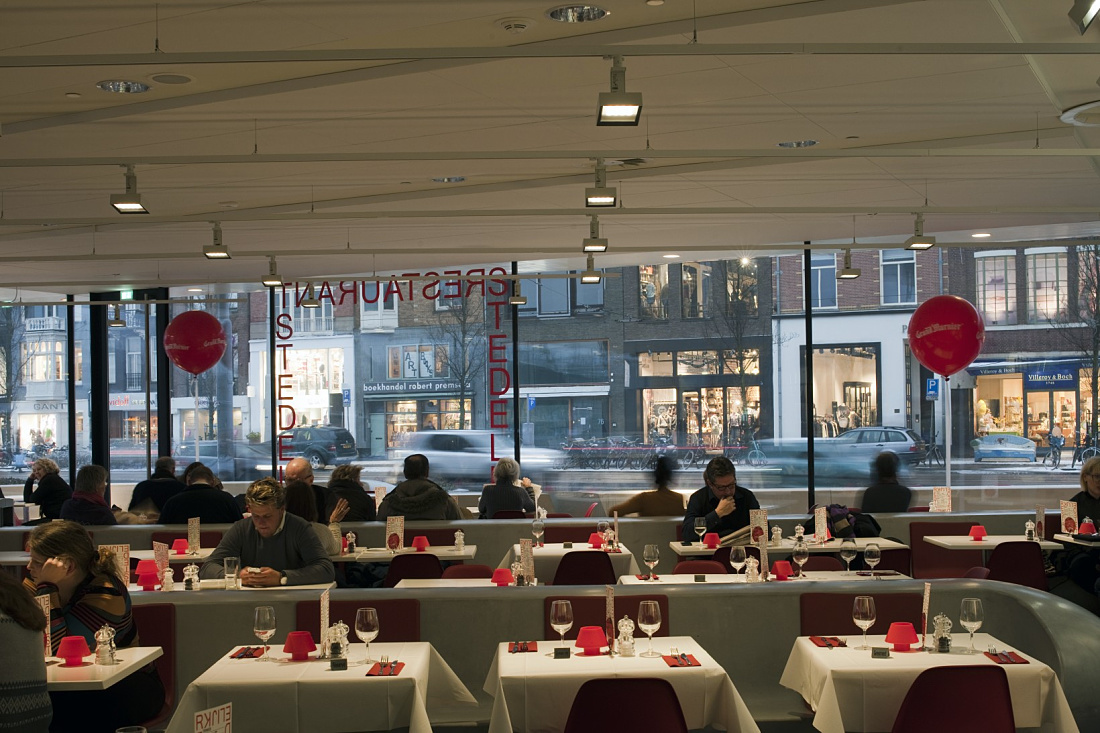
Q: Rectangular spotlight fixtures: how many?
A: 13